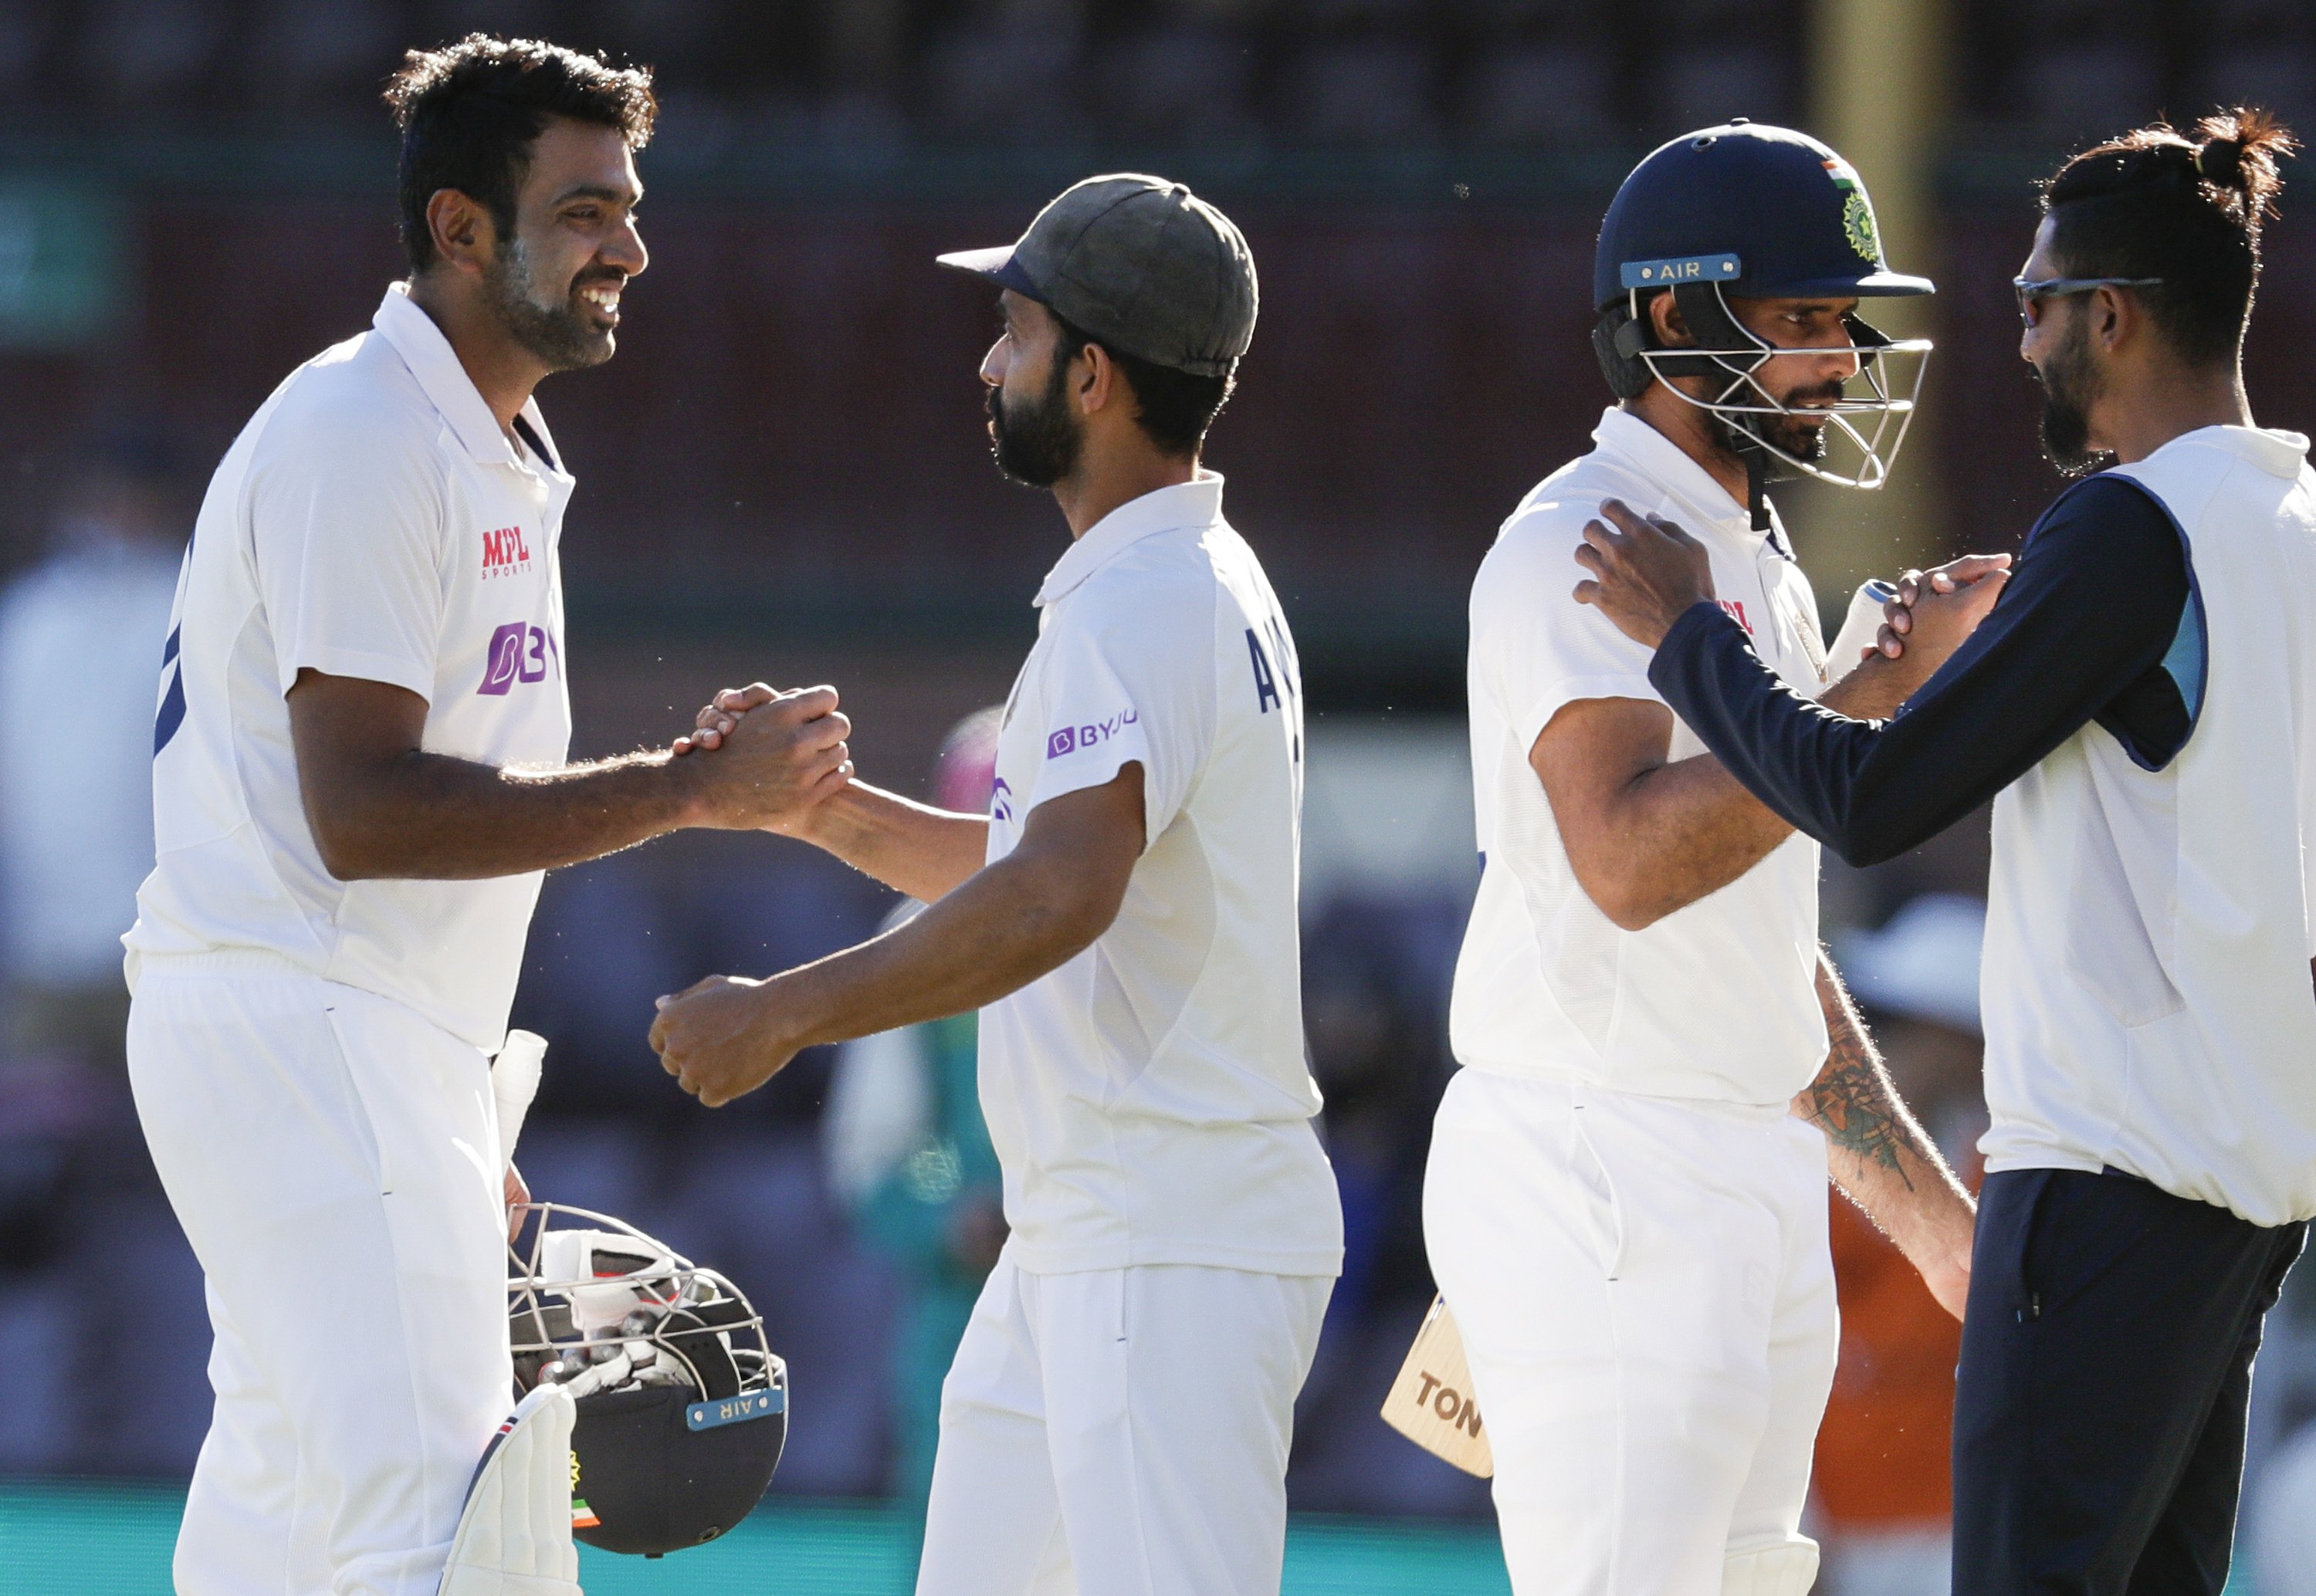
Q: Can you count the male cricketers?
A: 4